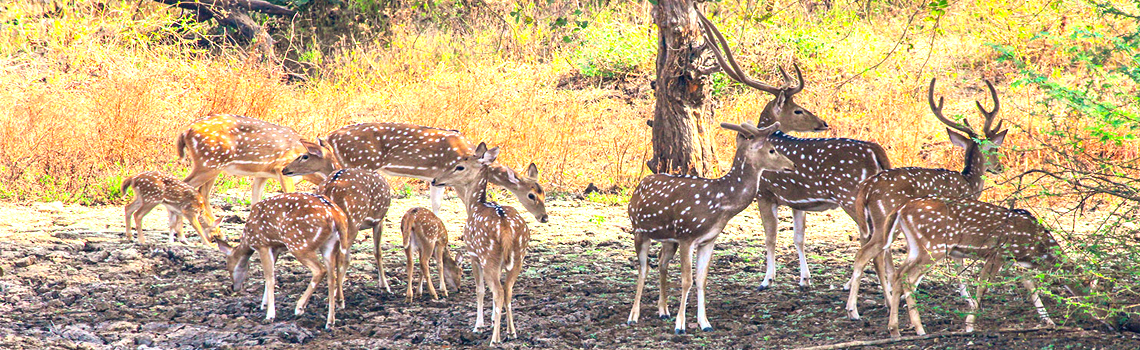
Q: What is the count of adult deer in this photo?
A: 9